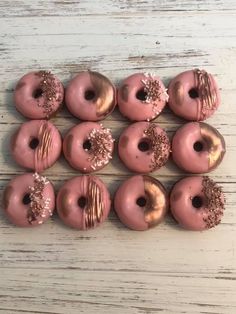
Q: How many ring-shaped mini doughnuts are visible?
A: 12